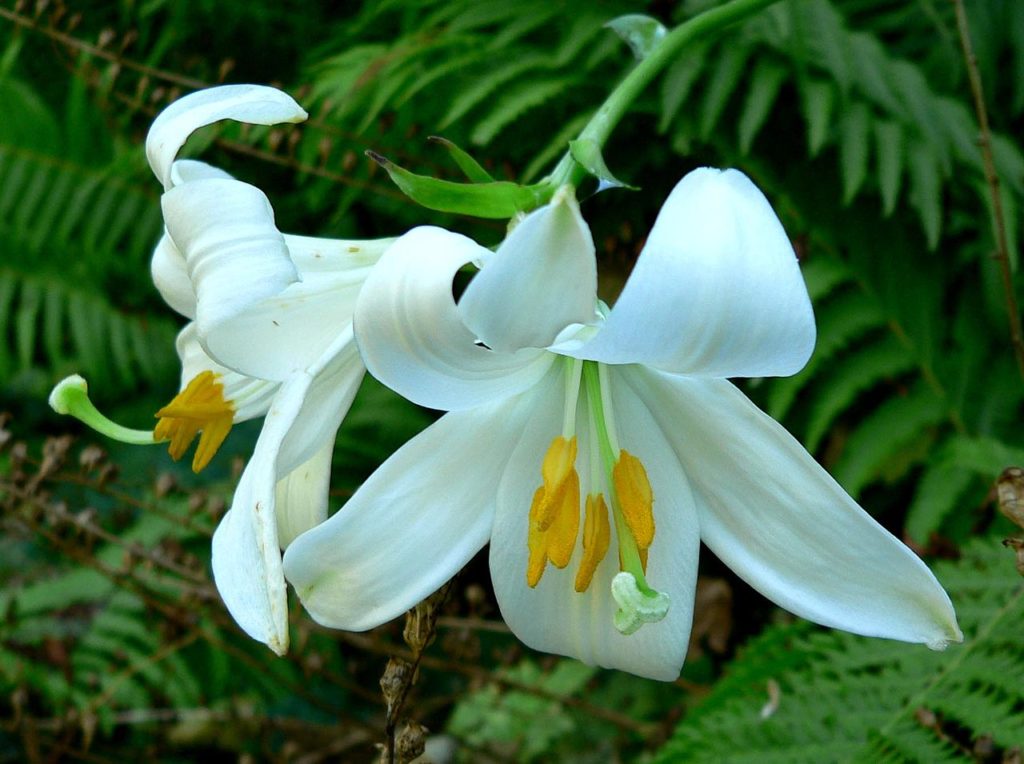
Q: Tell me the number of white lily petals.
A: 12